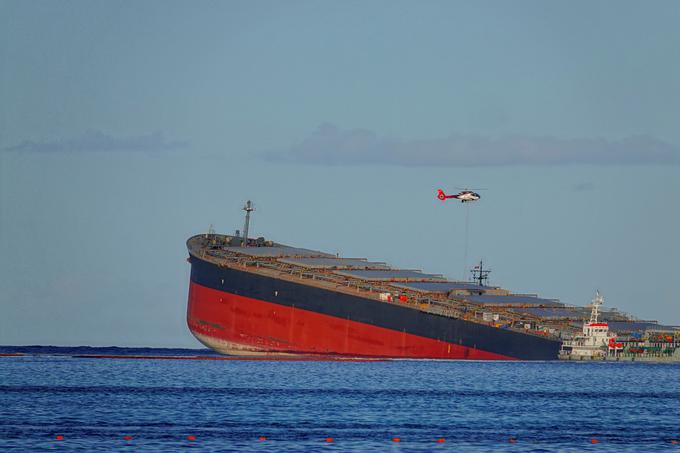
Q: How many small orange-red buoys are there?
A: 10